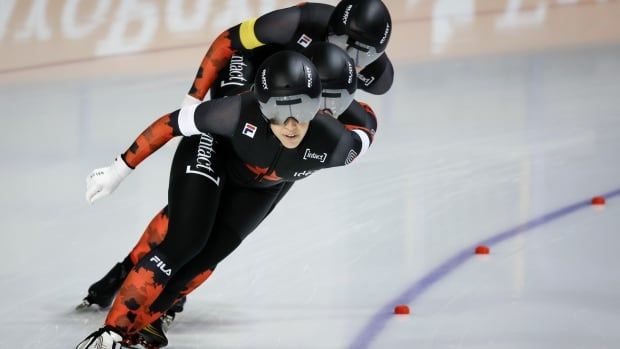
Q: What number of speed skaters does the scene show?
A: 3